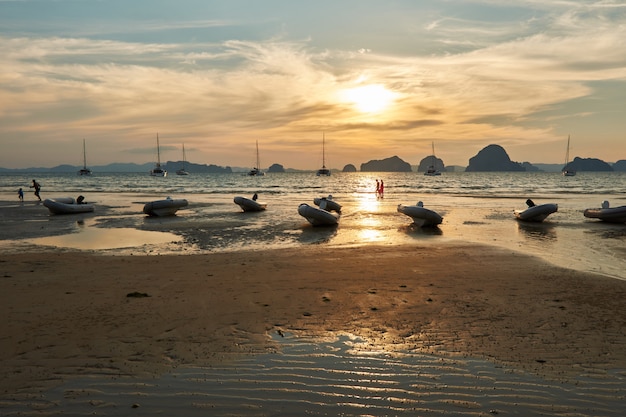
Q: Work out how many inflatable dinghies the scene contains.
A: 8